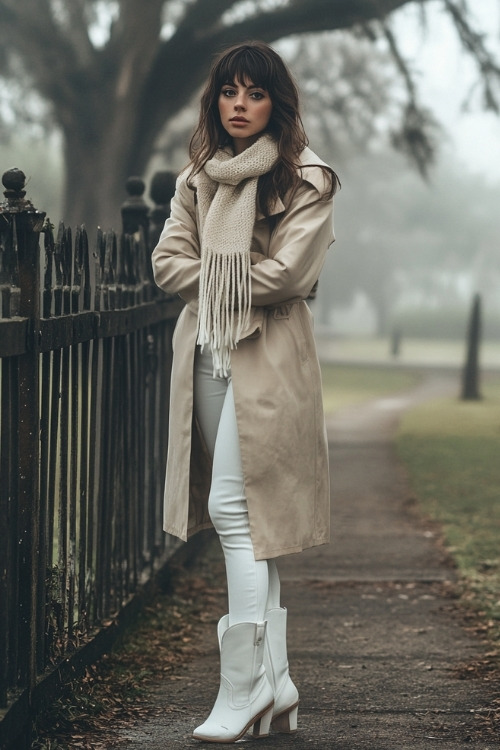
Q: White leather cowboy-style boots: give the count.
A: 2